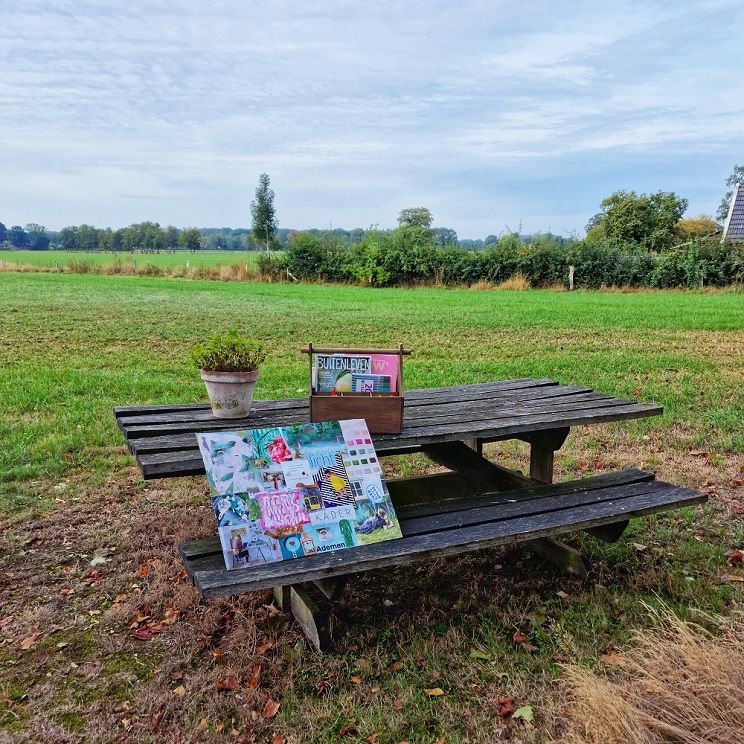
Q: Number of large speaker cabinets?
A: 0